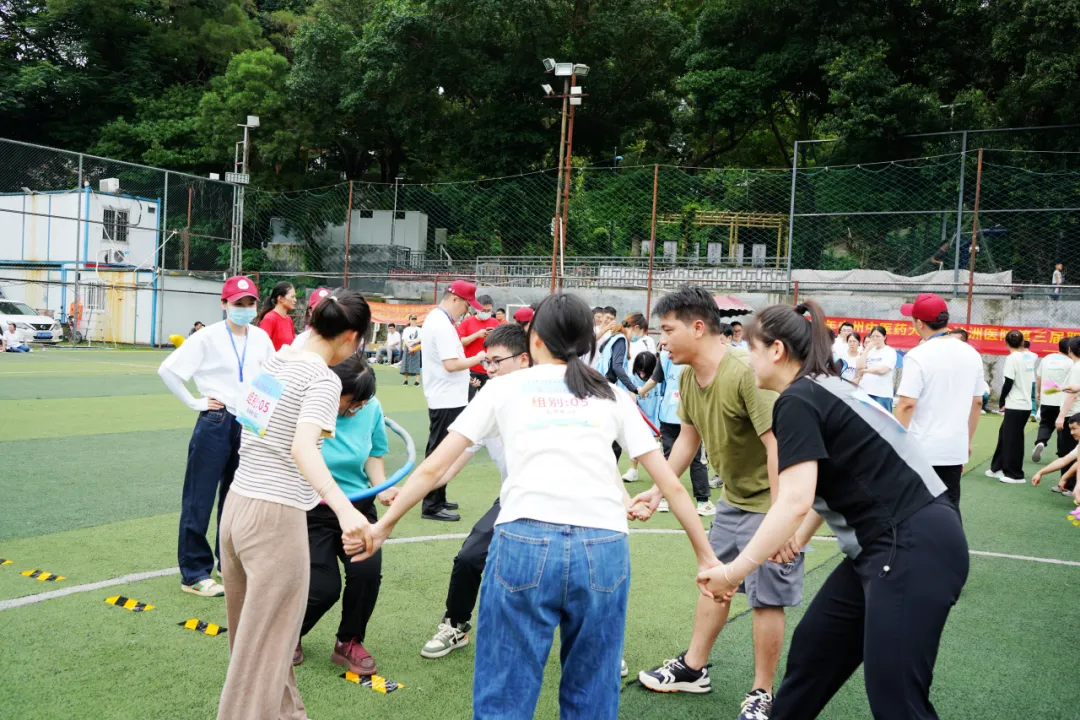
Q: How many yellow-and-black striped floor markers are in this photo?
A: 5